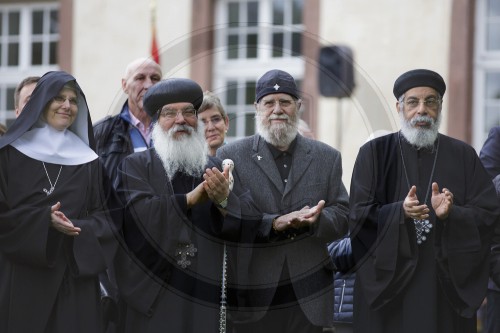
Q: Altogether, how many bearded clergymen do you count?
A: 3